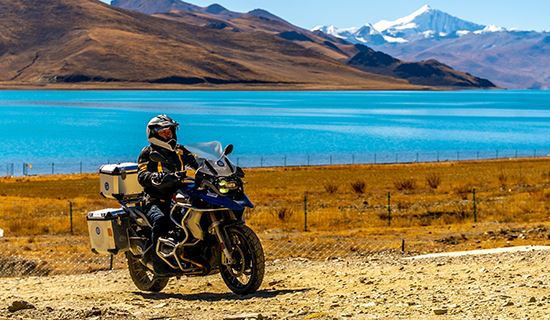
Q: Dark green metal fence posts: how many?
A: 4